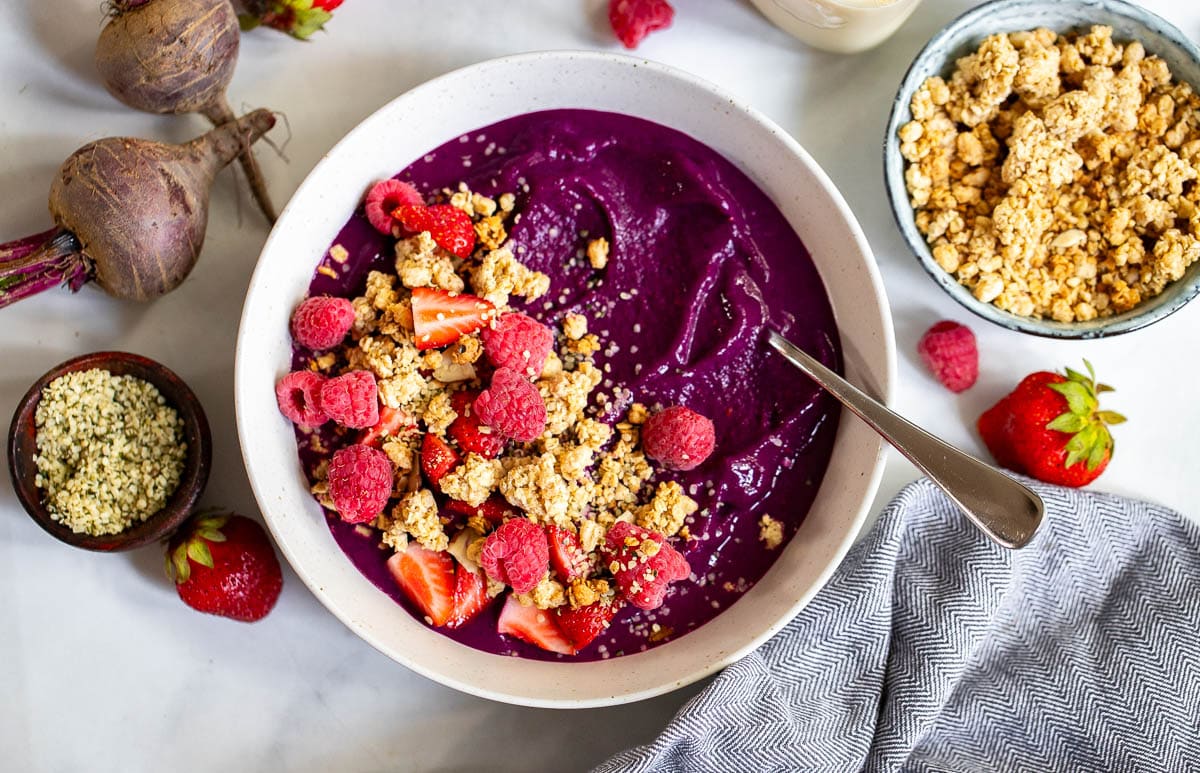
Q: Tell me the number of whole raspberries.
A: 12